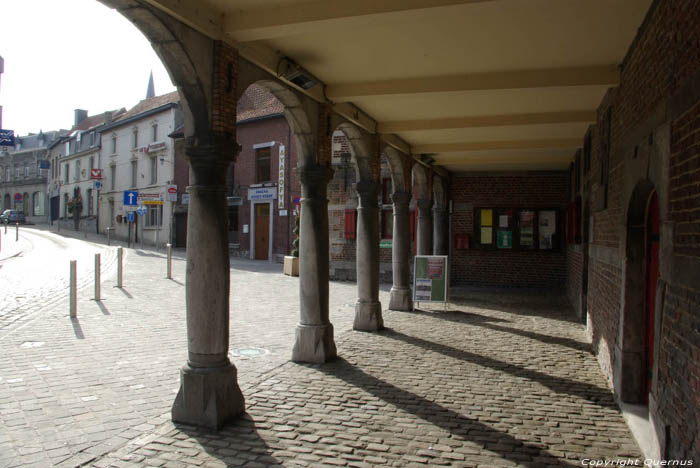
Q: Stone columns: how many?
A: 6